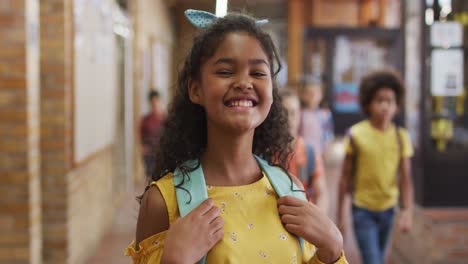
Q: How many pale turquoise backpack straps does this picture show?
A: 2